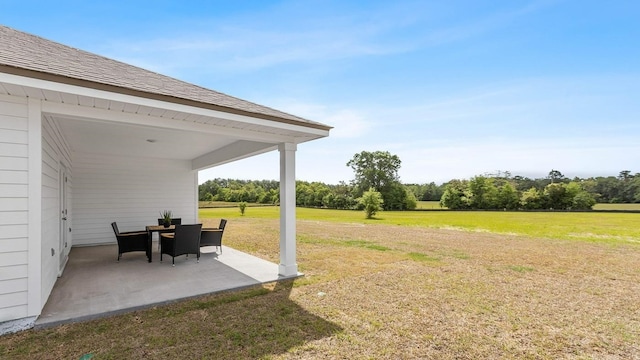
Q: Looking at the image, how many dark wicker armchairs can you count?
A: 4